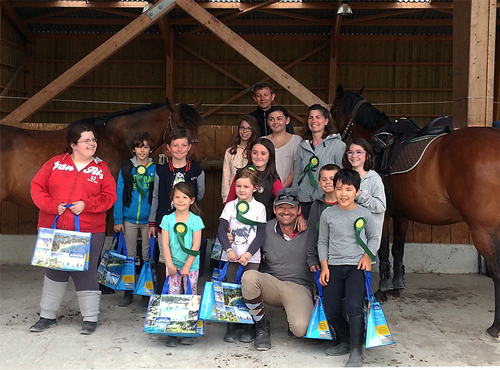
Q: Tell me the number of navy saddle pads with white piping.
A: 1